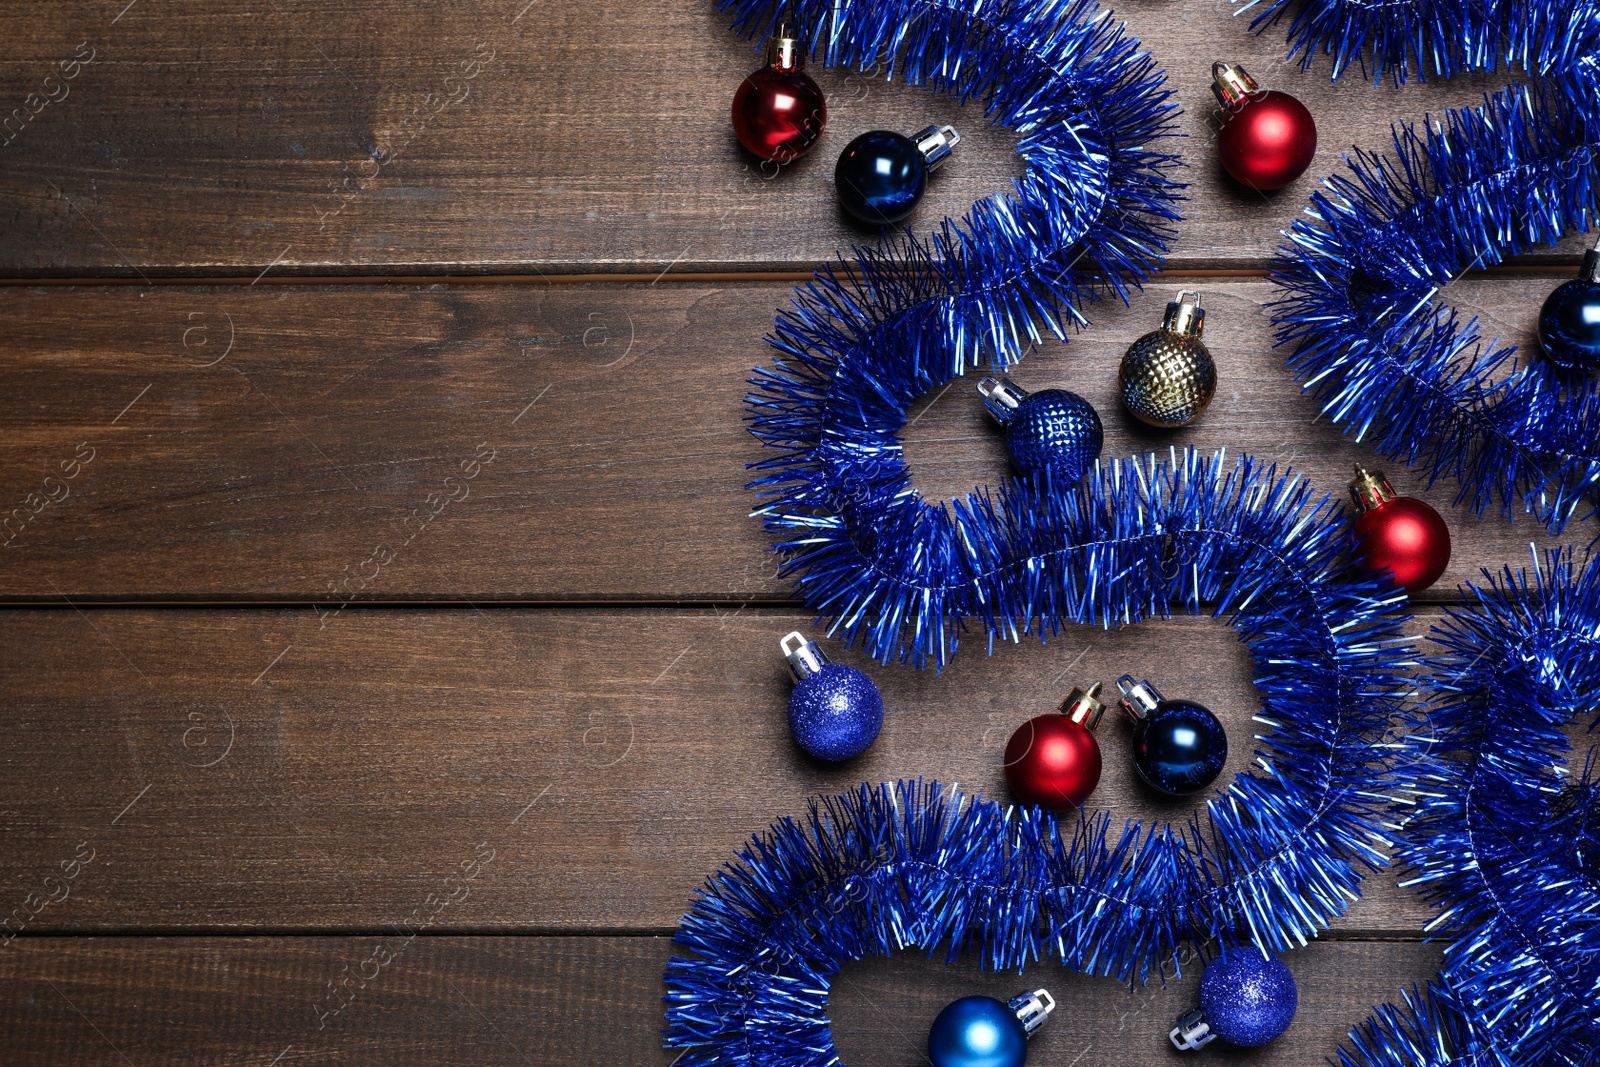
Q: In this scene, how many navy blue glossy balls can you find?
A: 3